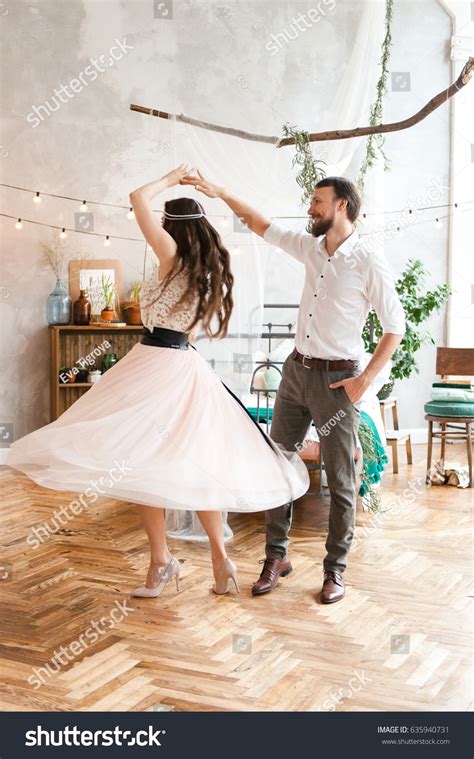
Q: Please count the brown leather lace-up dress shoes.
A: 2